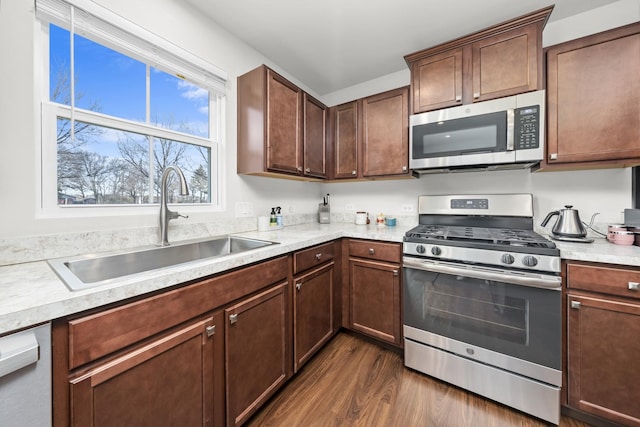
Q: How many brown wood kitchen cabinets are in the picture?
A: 12